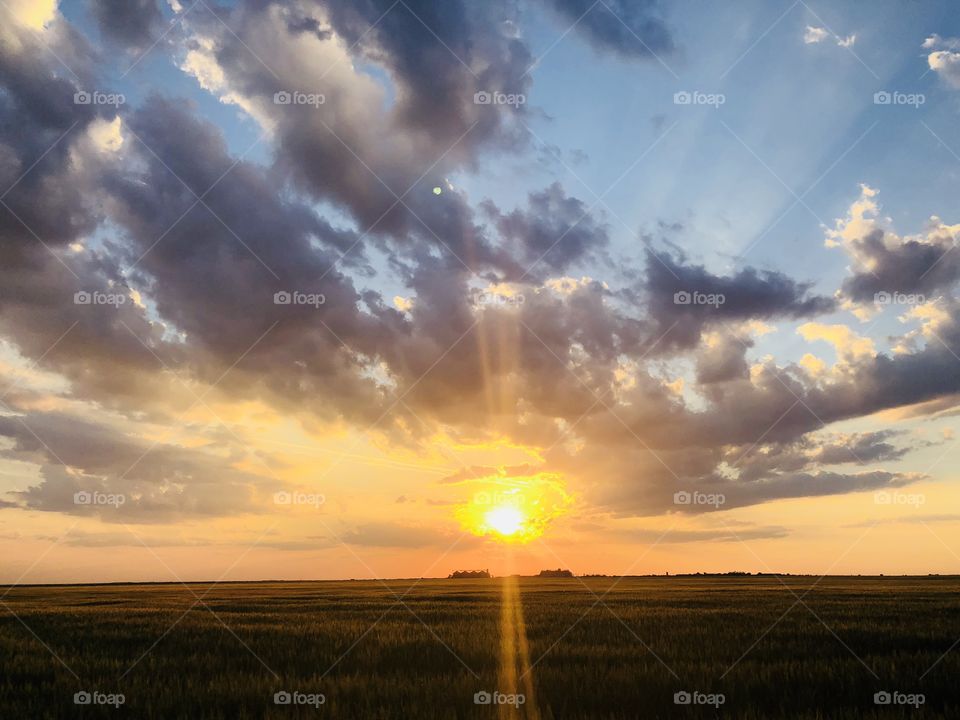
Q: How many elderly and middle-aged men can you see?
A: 0